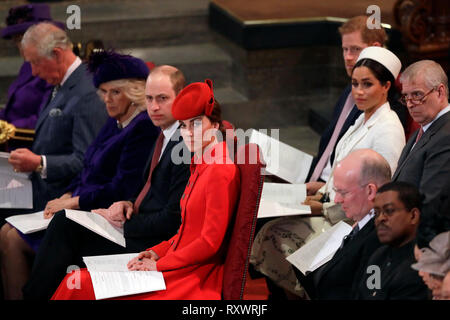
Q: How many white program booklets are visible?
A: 7